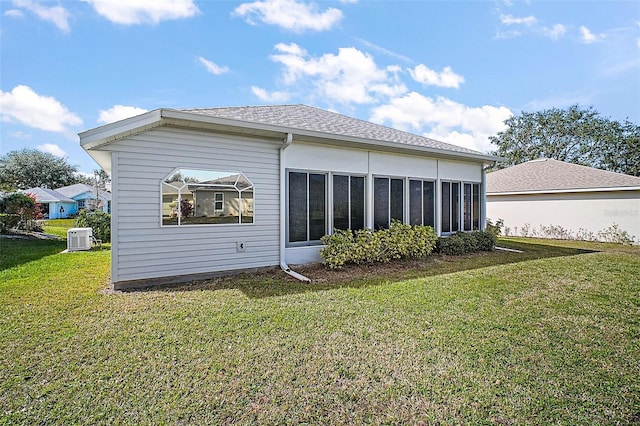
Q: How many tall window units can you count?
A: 6